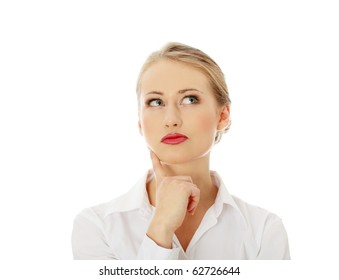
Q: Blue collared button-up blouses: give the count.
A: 0